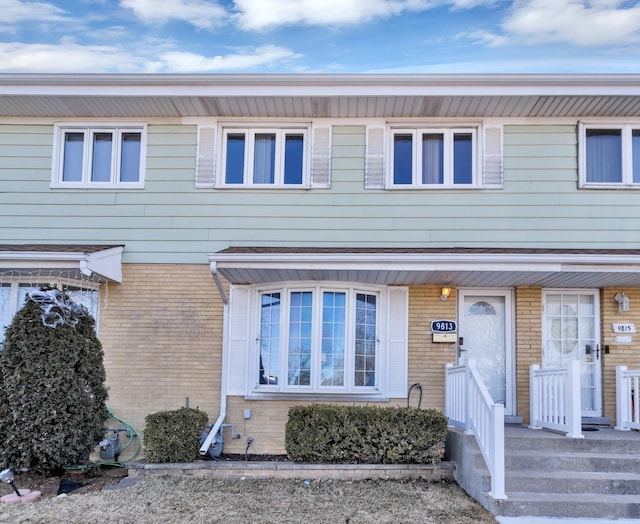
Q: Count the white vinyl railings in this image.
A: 3